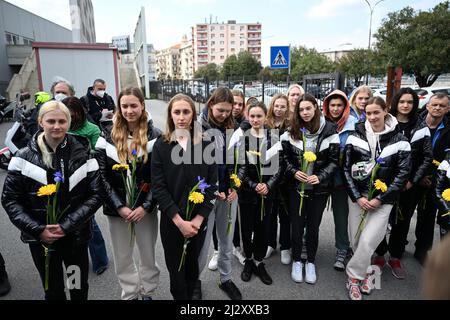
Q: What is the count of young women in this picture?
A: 13